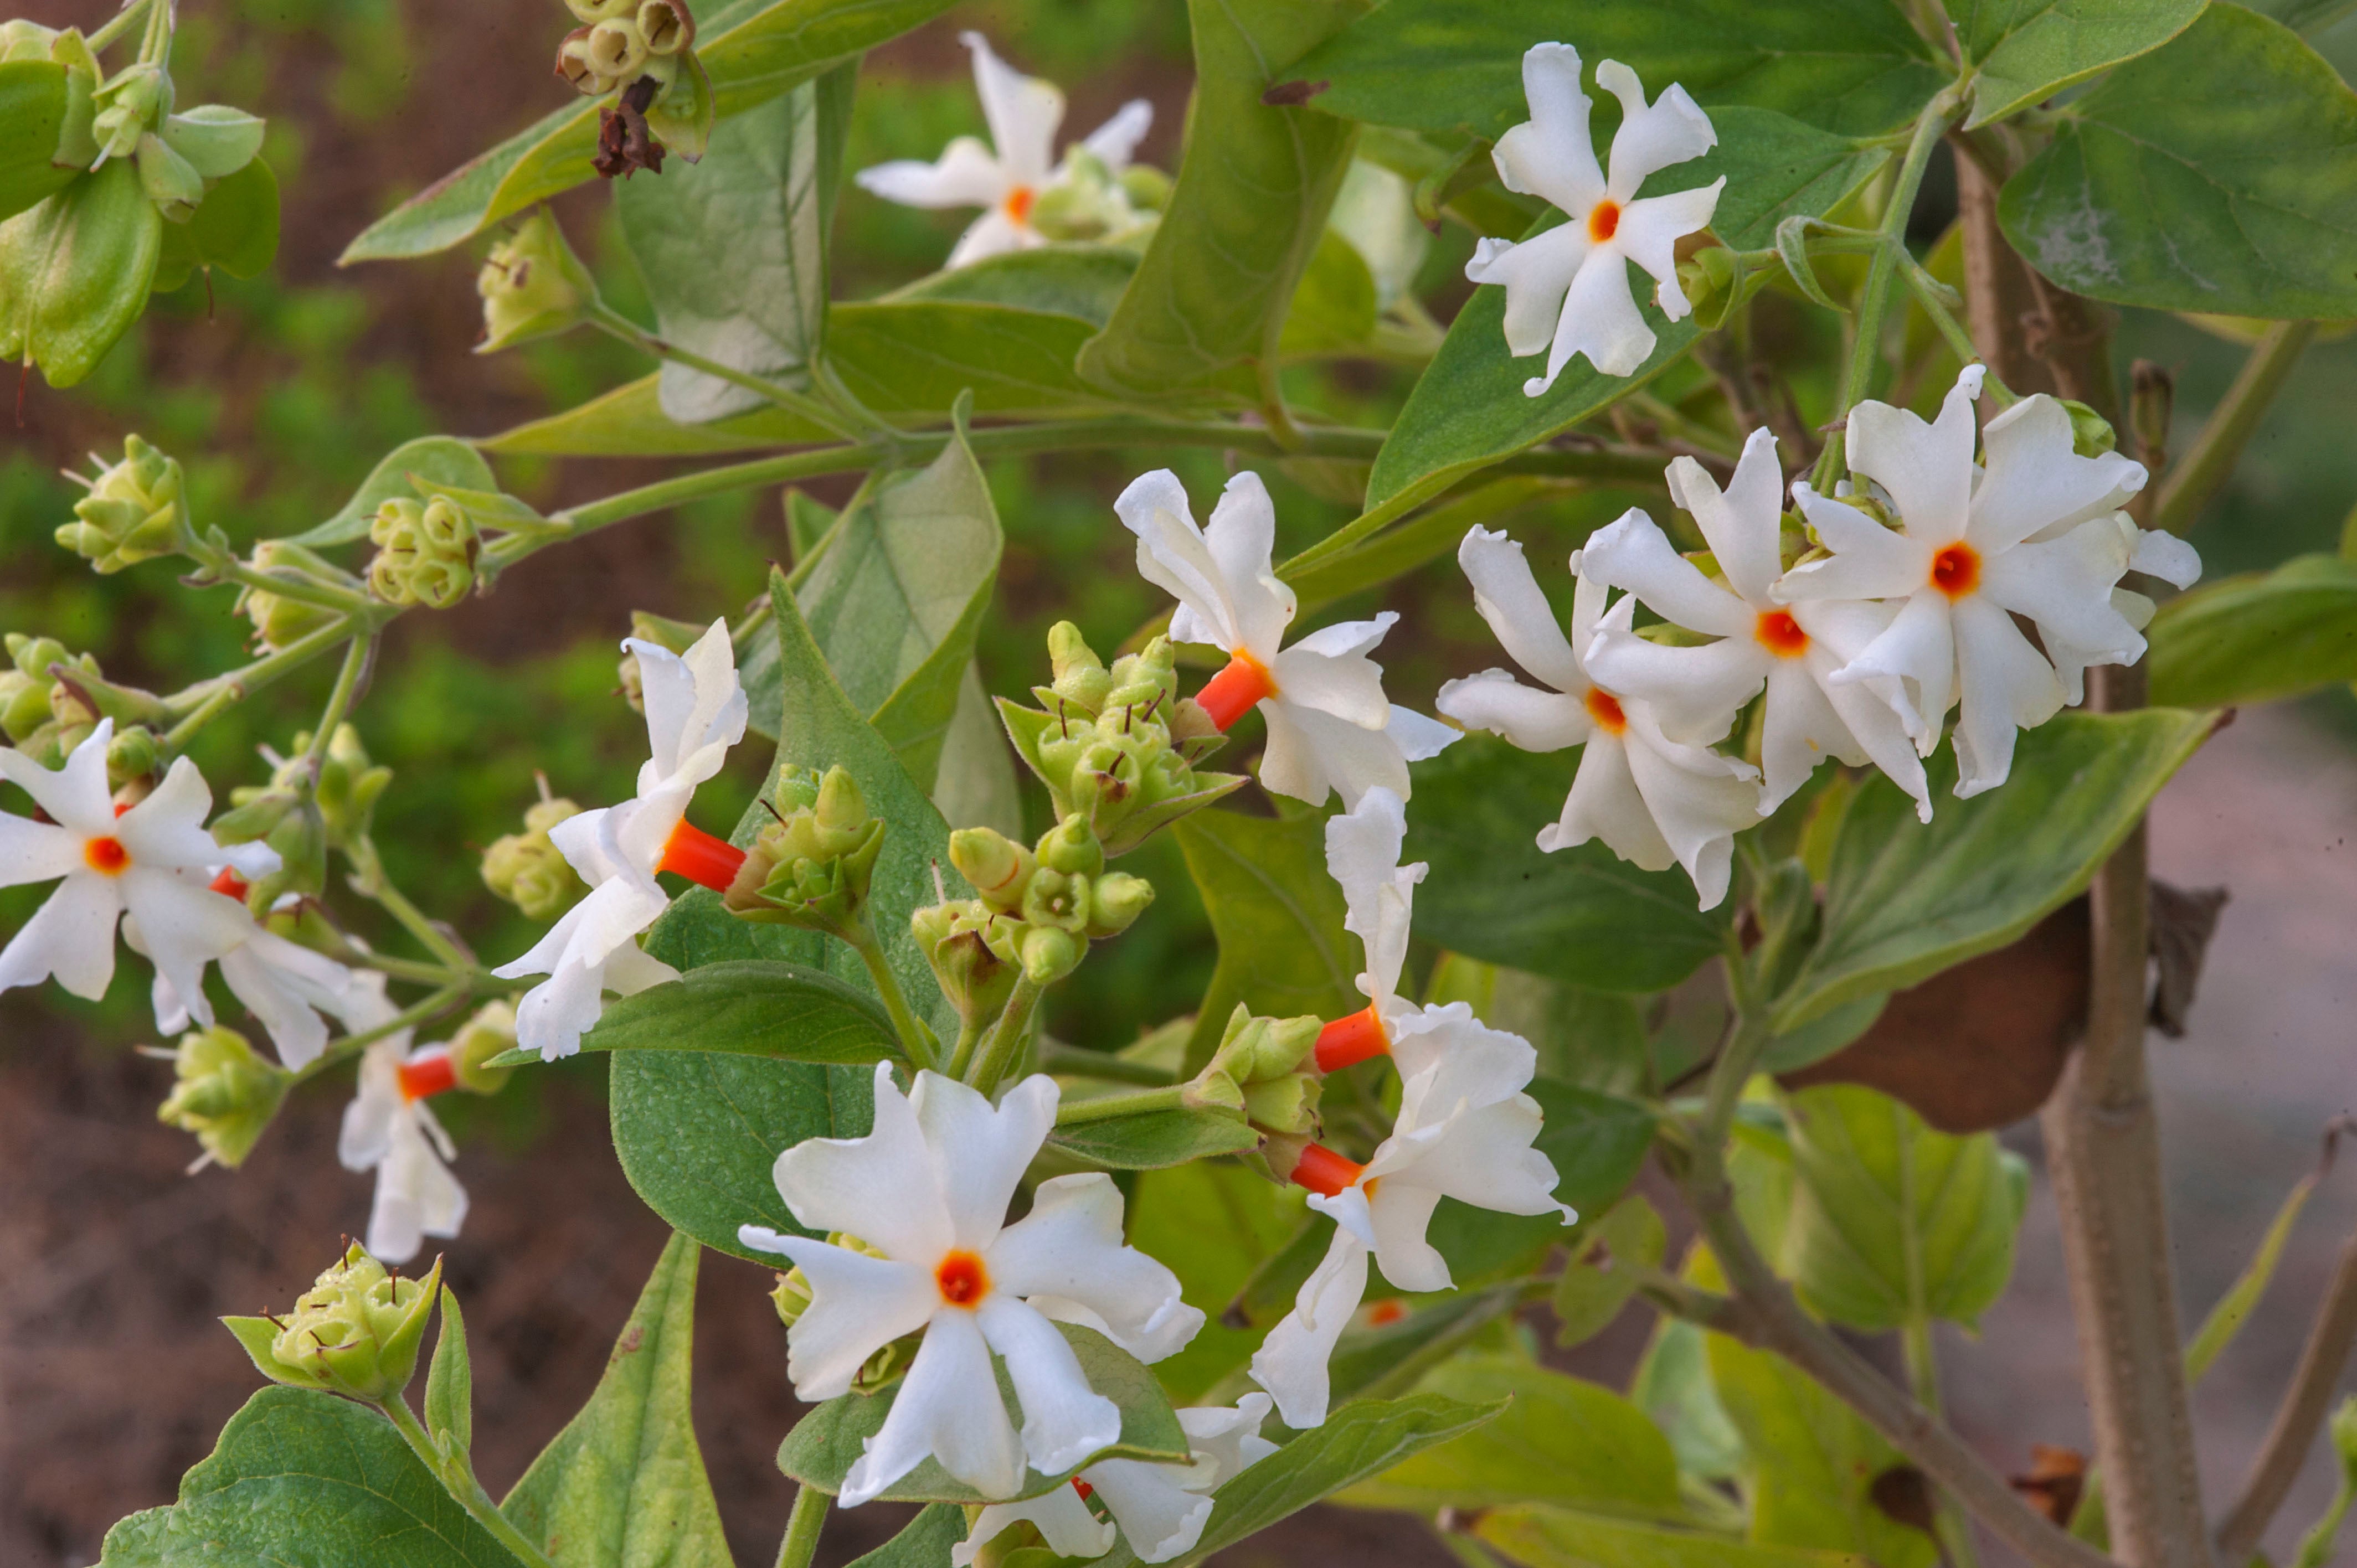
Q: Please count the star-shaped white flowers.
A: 14